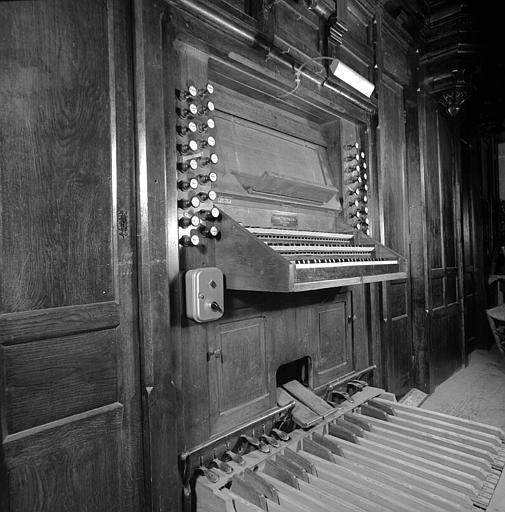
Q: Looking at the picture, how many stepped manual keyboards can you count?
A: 3